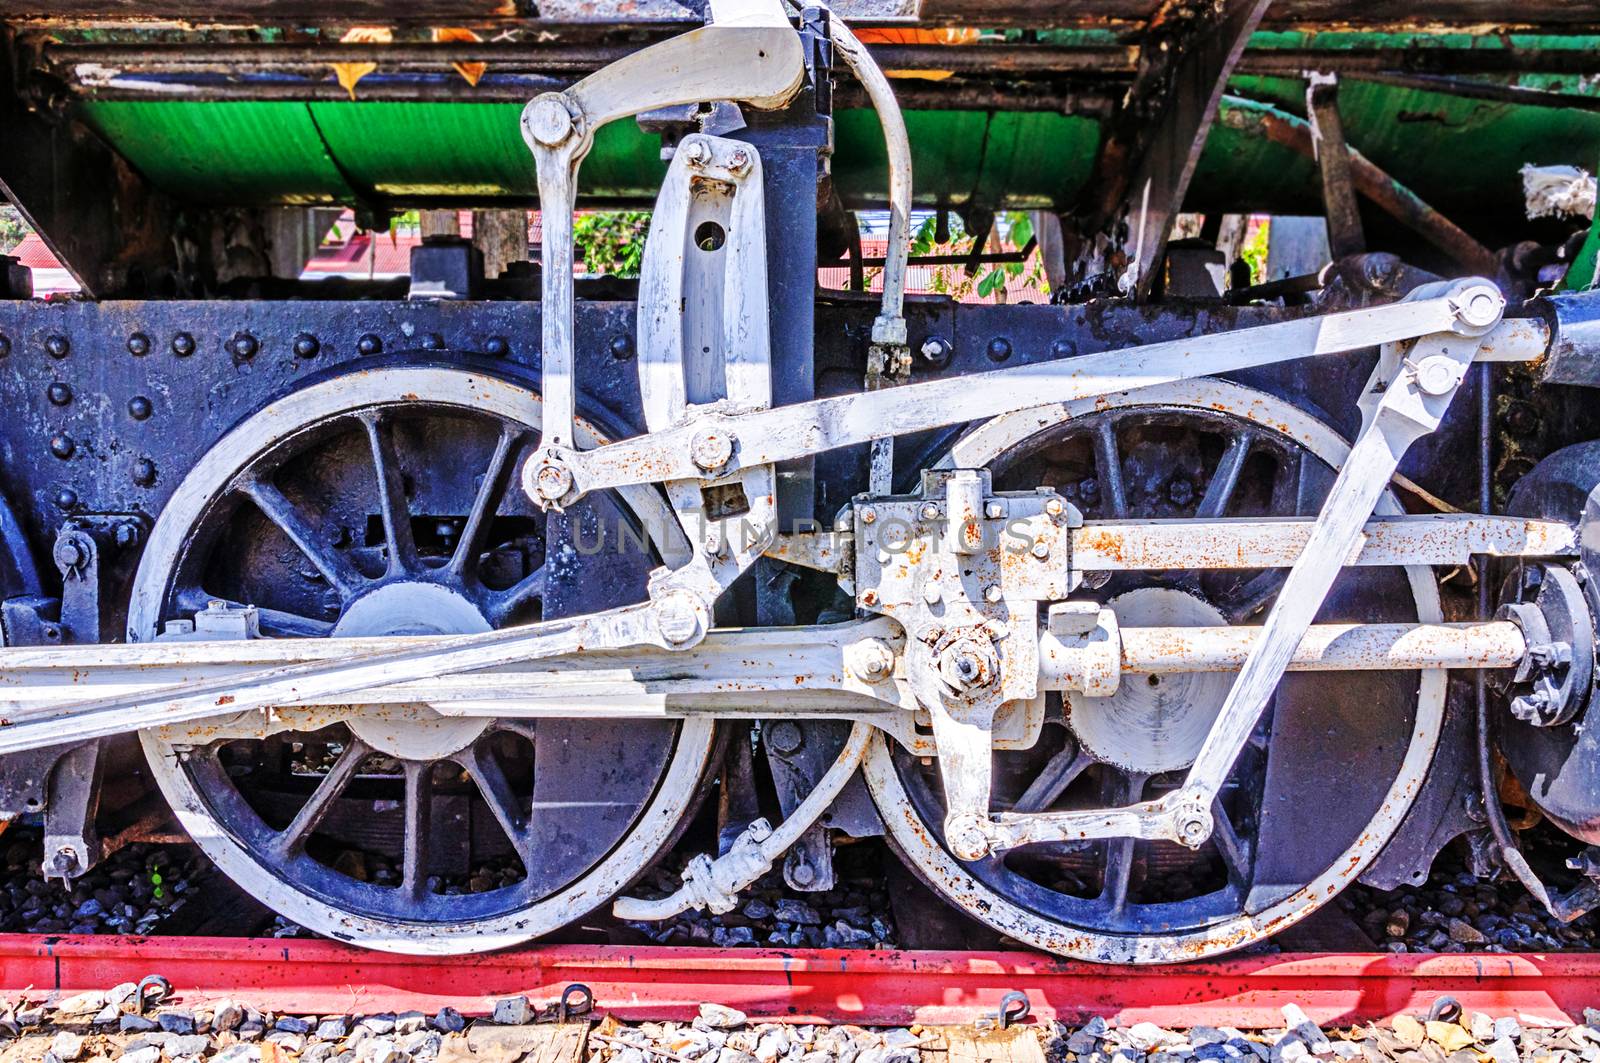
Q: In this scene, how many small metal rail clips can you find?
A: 4